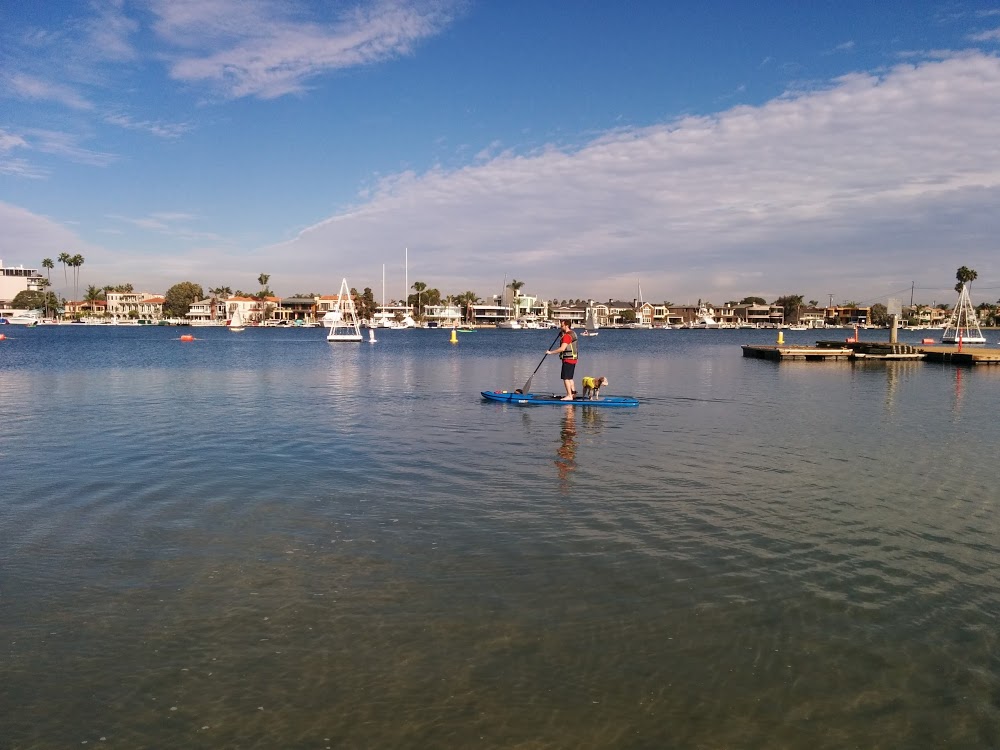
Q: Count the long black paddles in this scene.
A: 1